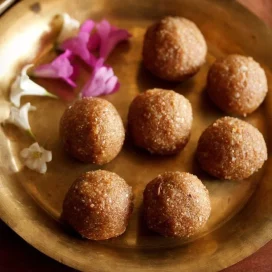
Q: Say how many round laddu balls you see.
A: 7